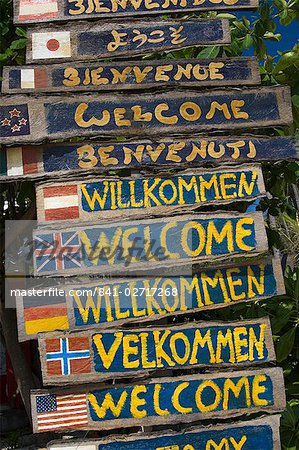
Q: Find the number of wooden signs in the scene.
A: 11